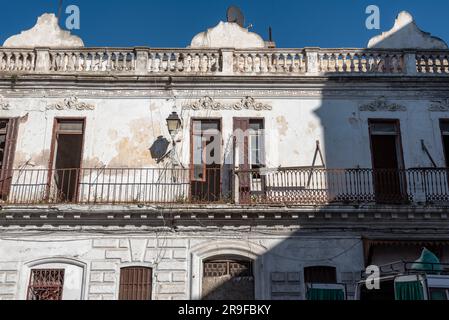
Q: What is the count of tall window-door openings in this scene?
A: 6